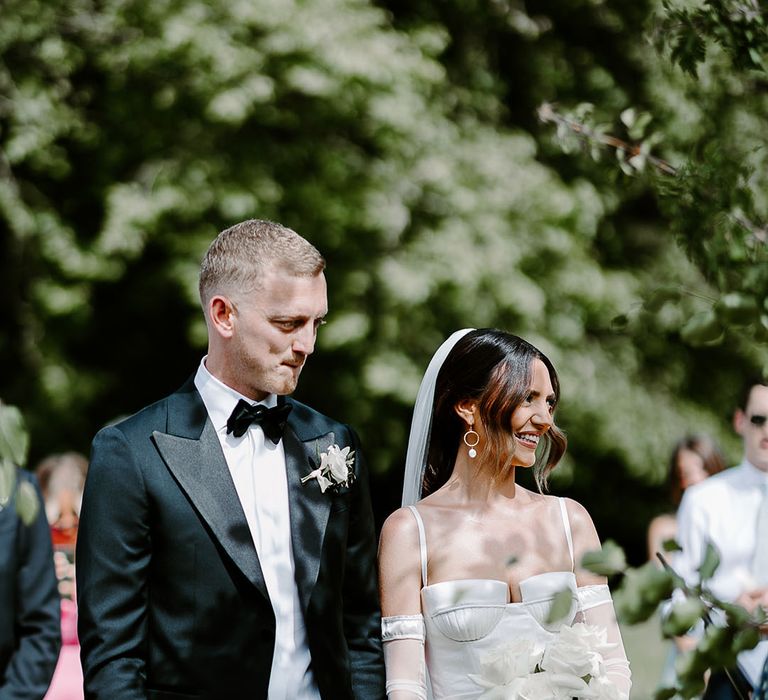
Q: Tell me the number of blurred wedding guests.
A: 4